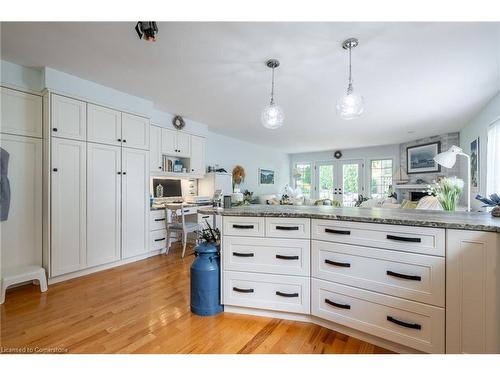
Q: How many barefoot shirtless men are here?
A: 0